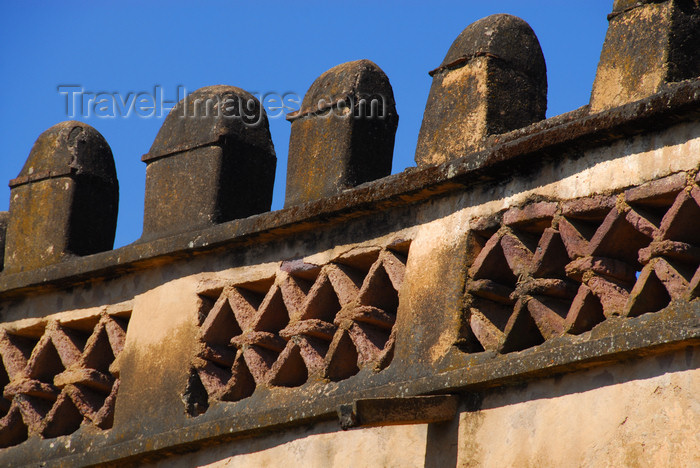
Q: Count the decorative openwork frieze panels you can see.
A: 3